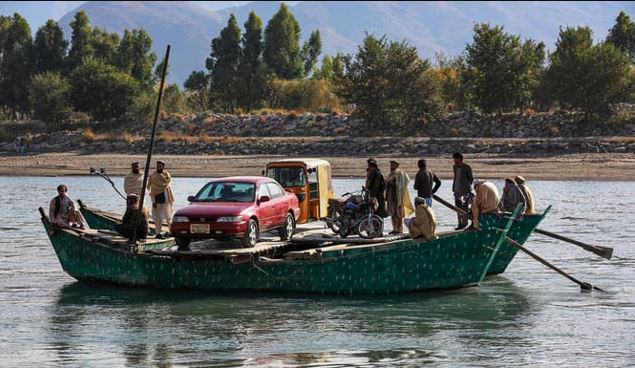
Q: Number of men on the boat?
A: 12